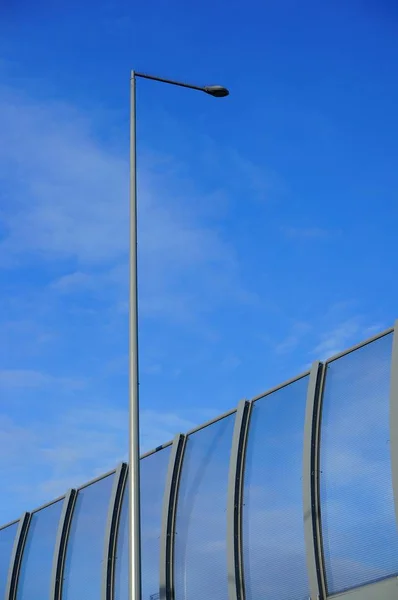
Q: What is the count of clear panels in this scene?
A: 7